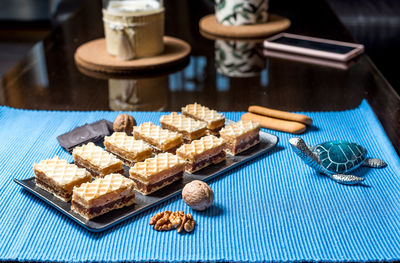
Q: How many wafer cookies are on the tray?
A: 10